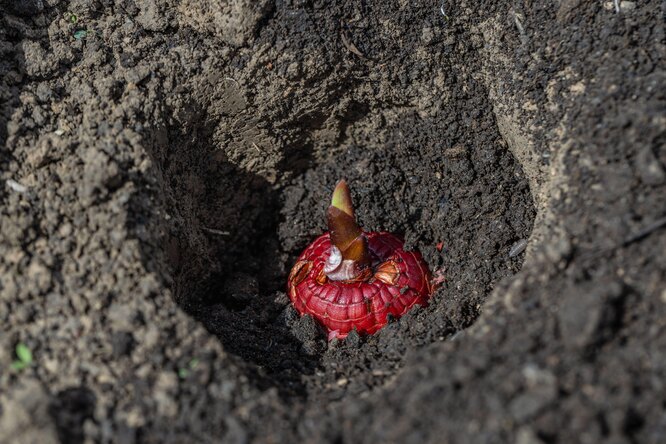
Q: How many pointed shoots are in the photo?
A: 1